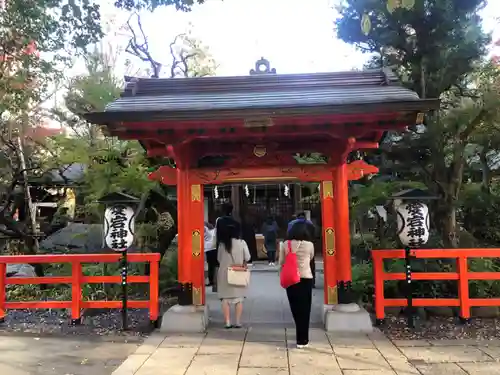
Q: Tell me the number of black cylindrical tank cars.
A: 0